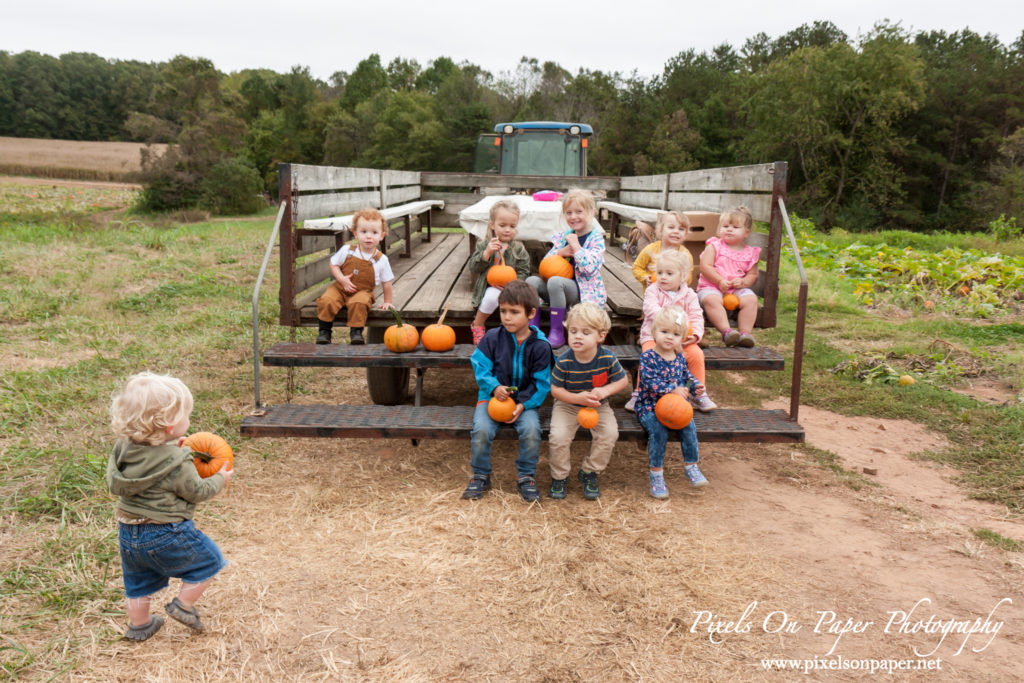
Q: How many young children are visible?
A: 10